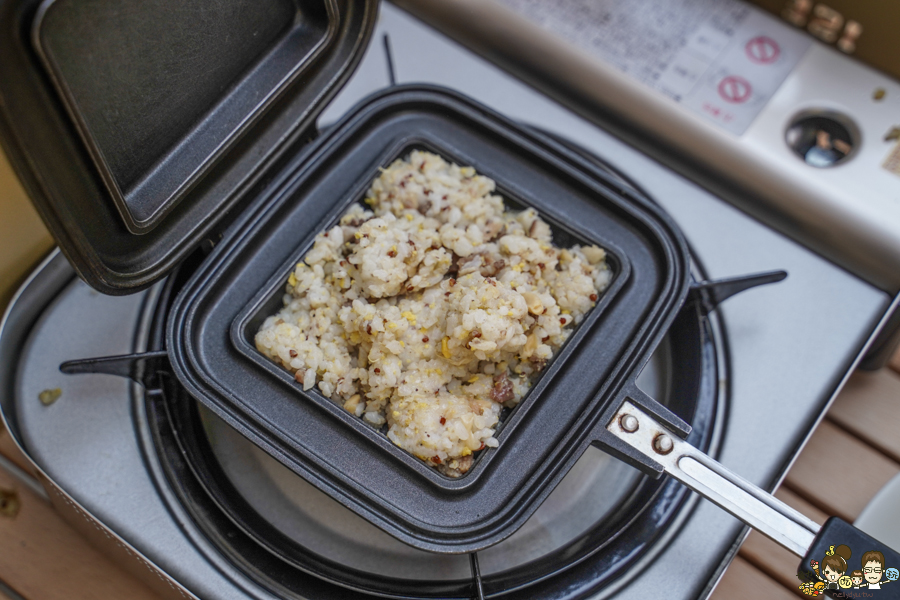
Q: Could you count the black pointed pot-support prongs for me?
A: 4